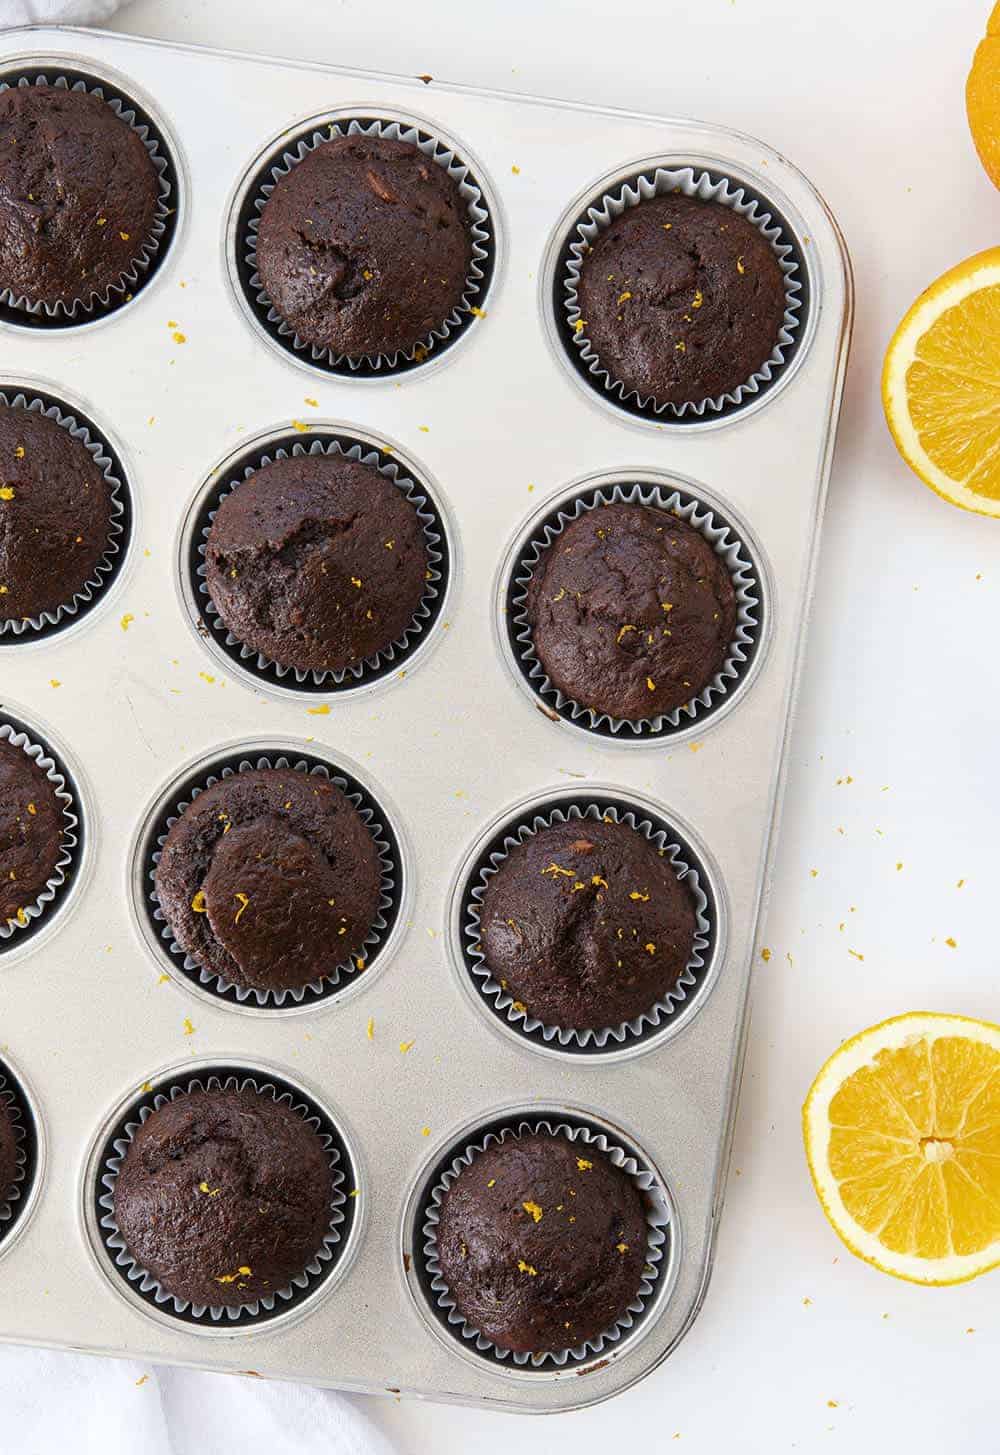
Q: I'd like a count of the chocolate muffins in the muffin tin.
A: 12